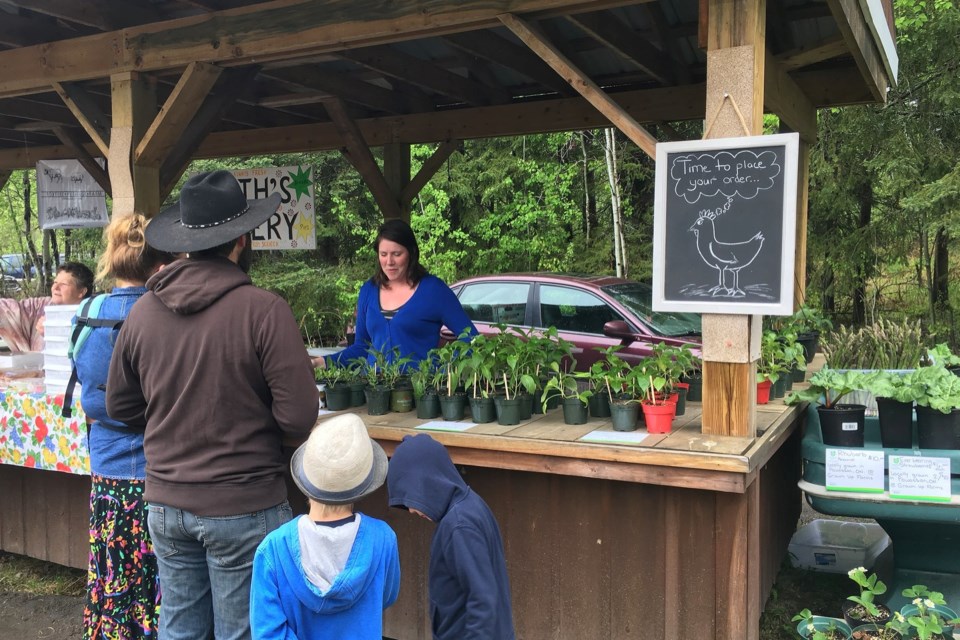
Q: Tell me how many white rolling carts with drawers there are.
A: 0